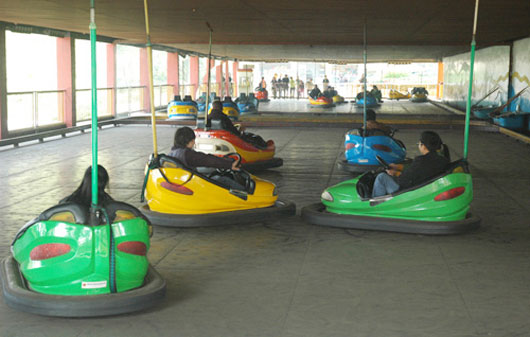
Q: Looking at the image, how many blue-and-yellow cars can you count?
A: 2